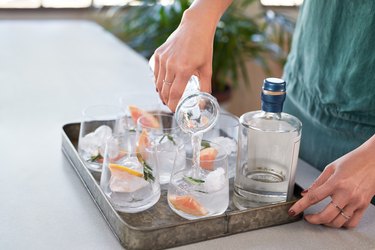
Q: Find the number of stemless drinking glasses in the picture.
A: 6